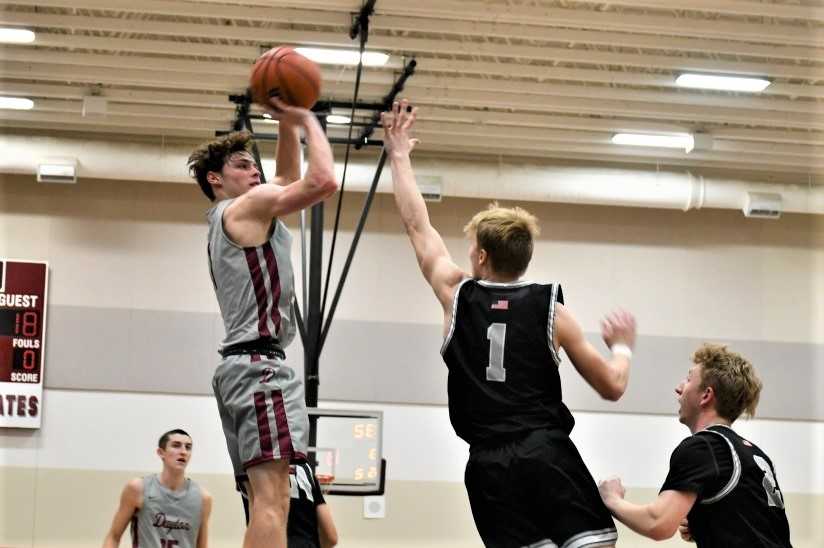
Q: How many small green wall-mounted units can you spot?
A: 0